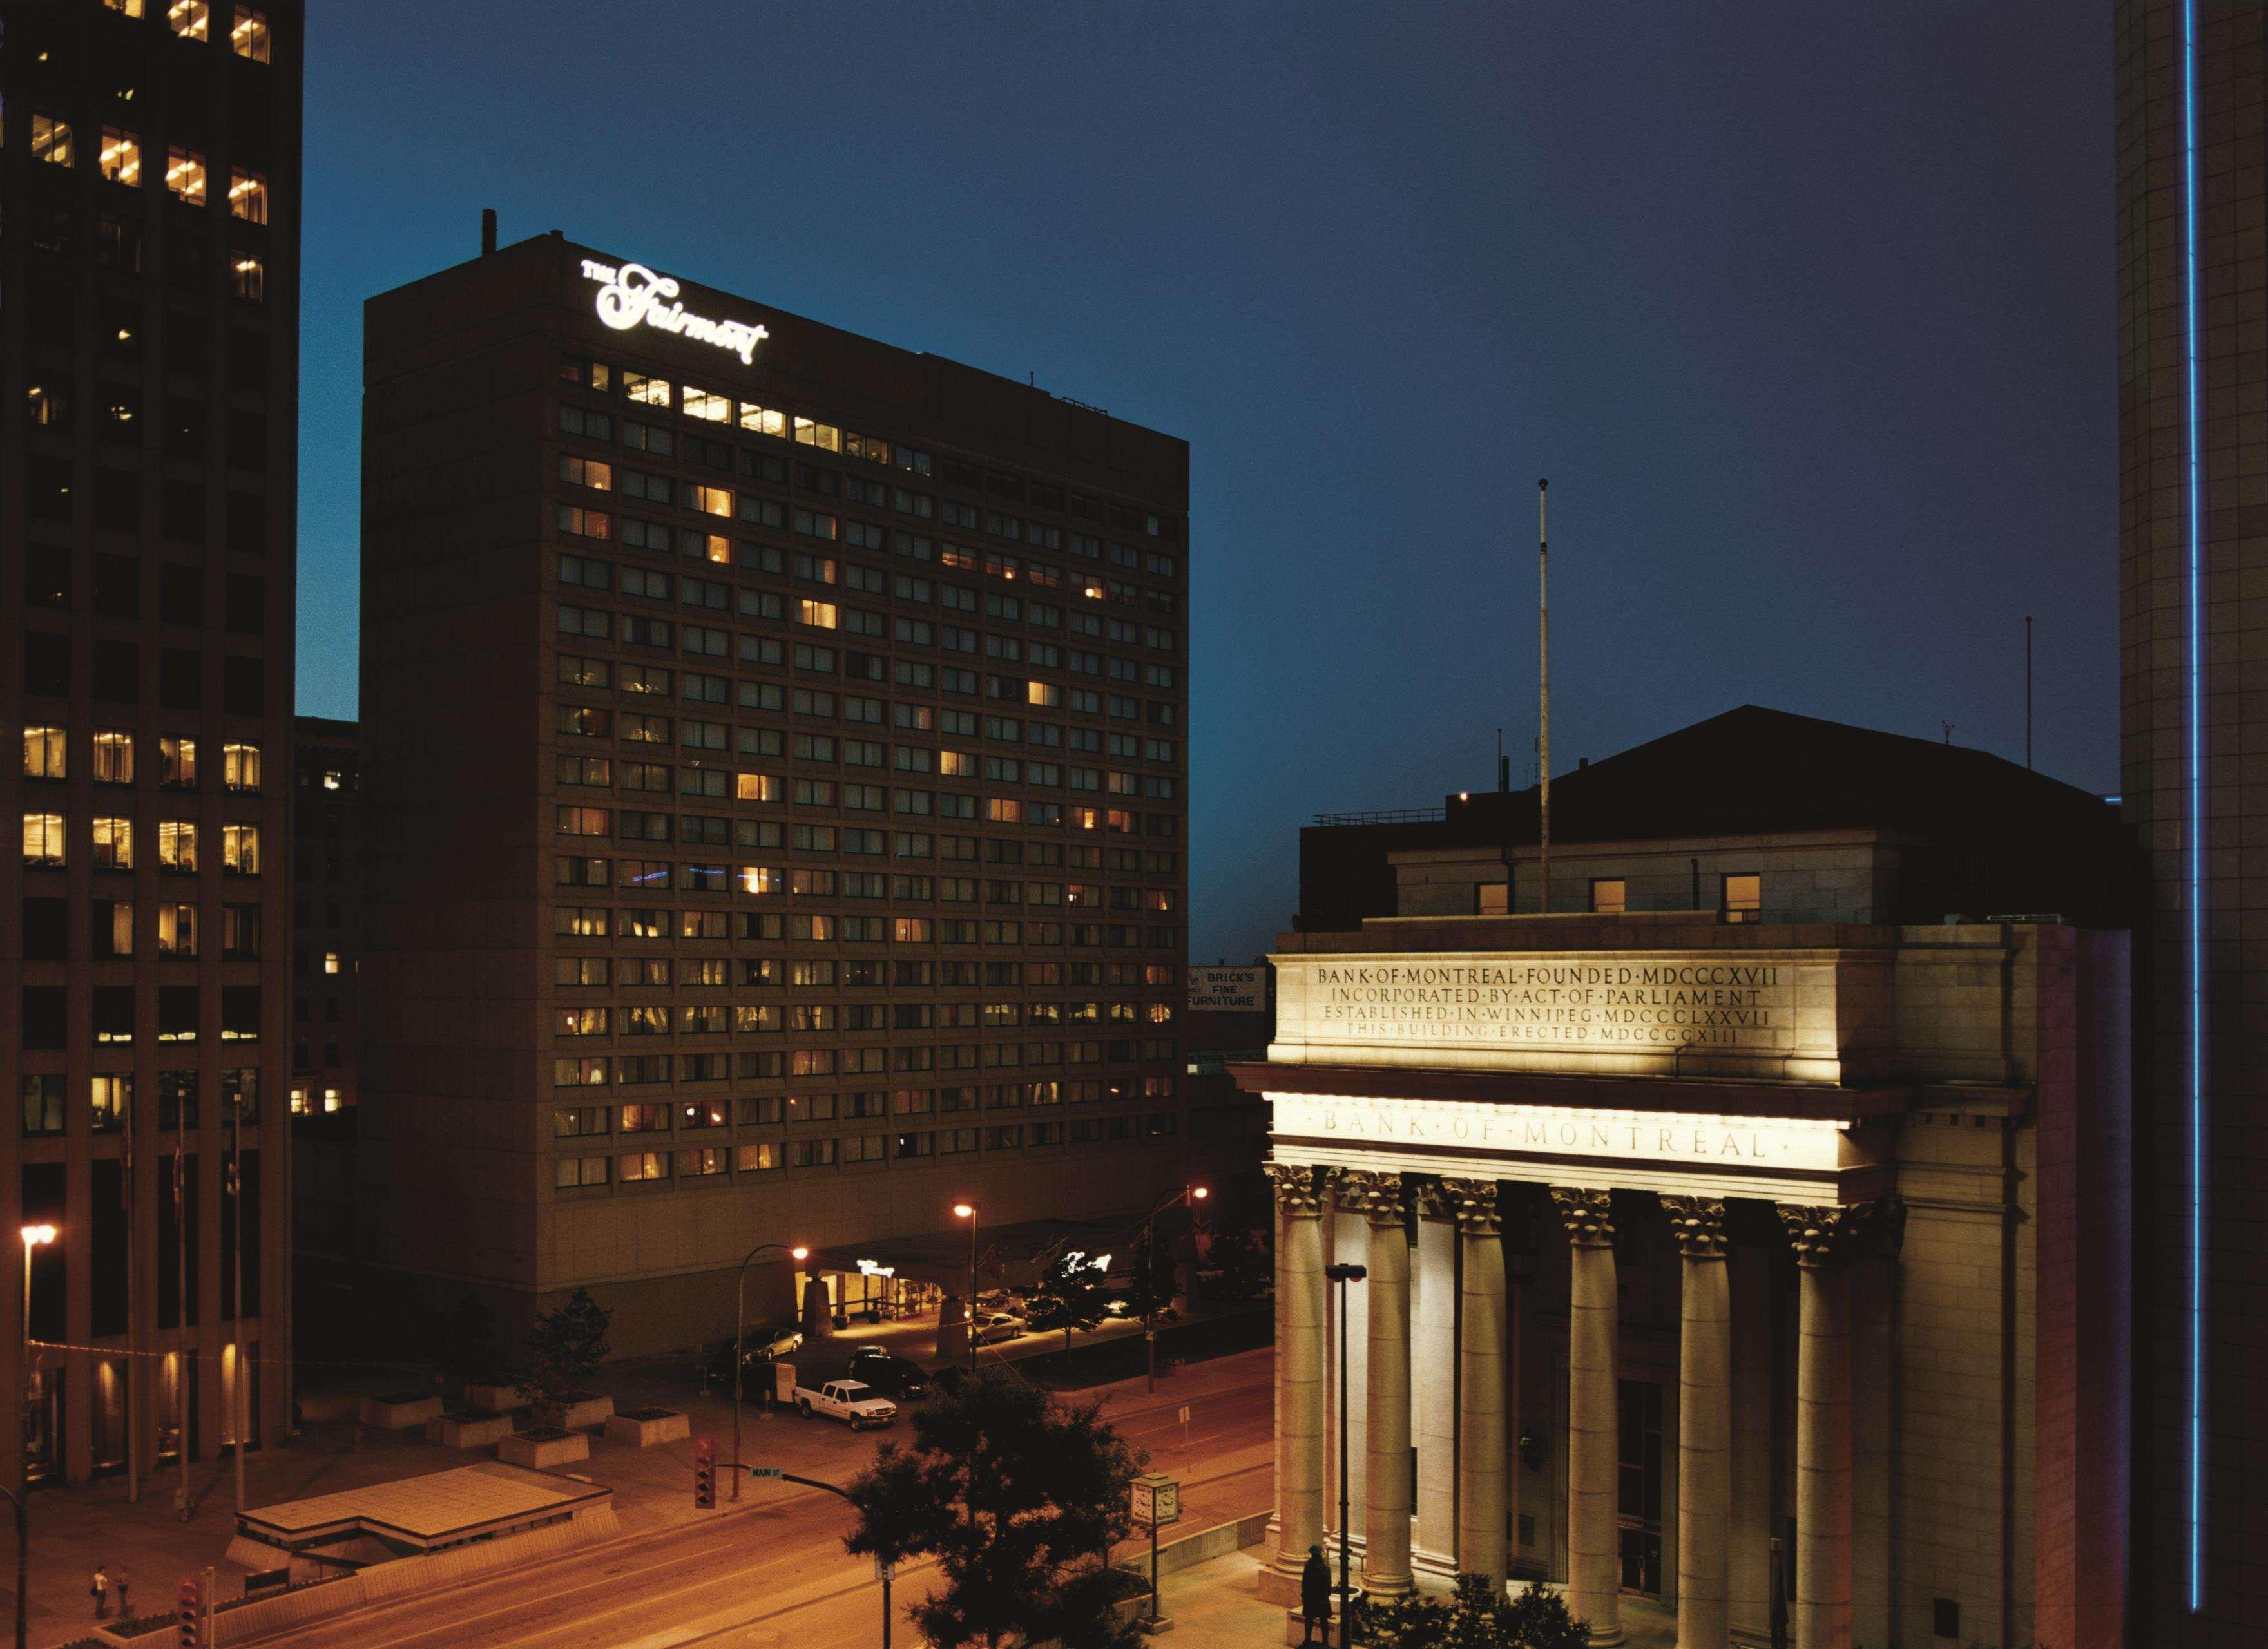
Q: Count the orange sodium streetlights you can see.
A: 4